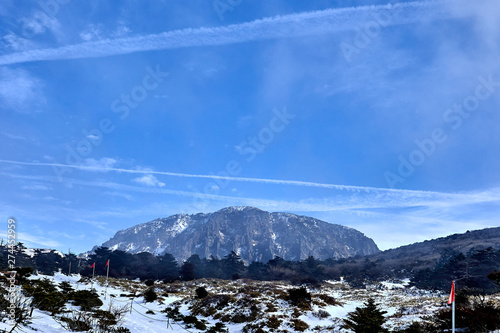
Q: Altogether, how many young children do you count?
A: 0